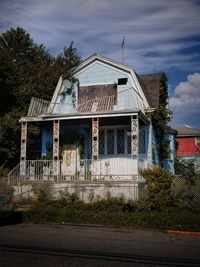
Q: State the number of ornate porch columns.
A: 4